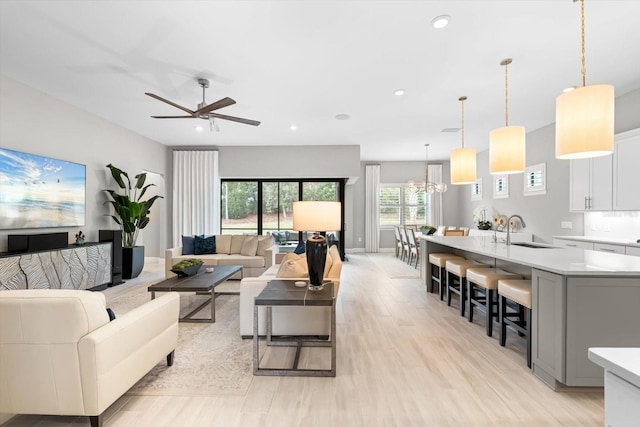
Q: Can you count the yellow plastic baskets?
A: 0